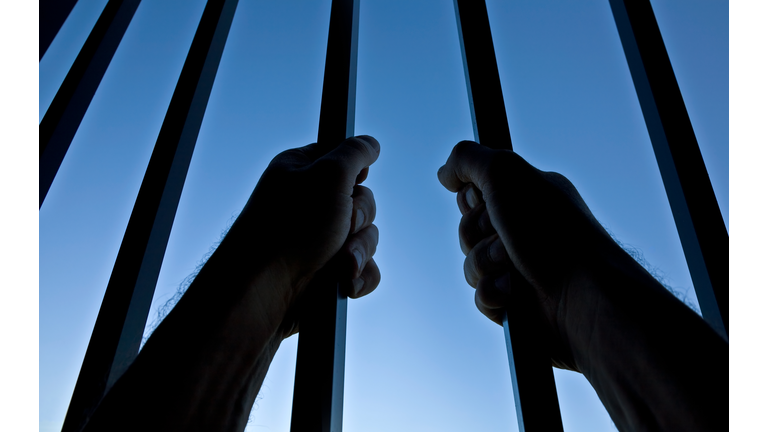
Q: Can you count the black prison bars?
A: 6